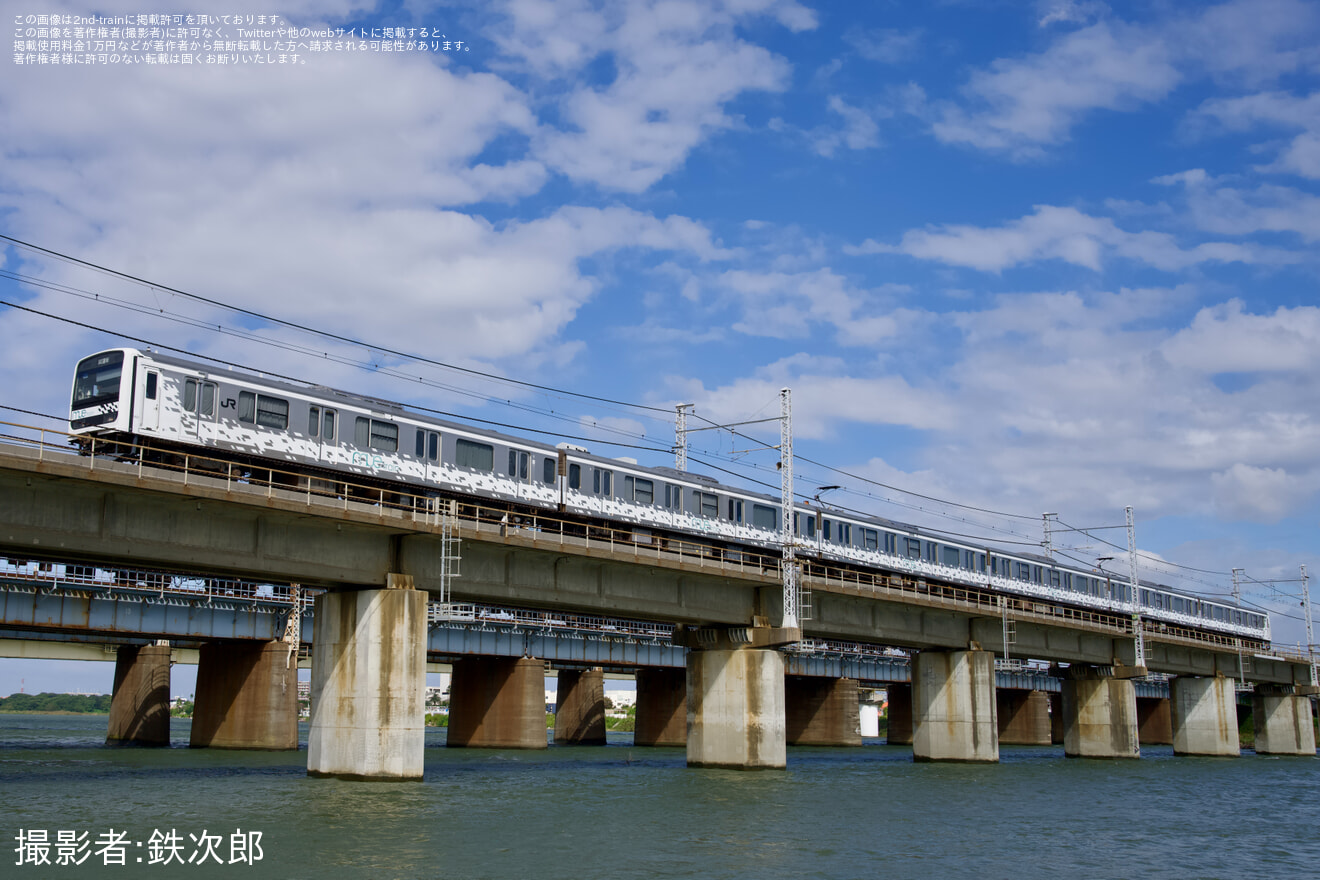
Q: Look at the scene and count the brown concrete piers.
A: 10